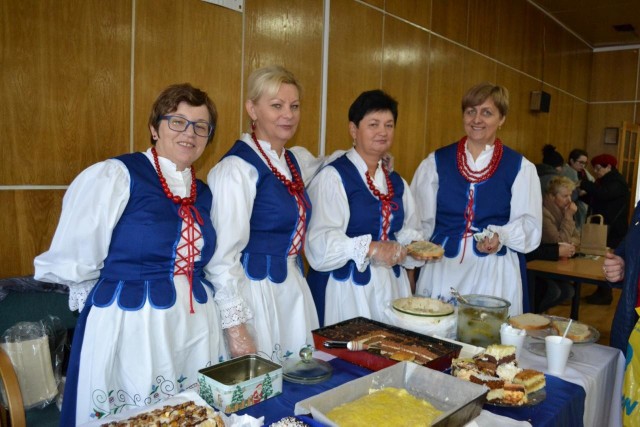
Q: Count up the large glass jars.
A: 1